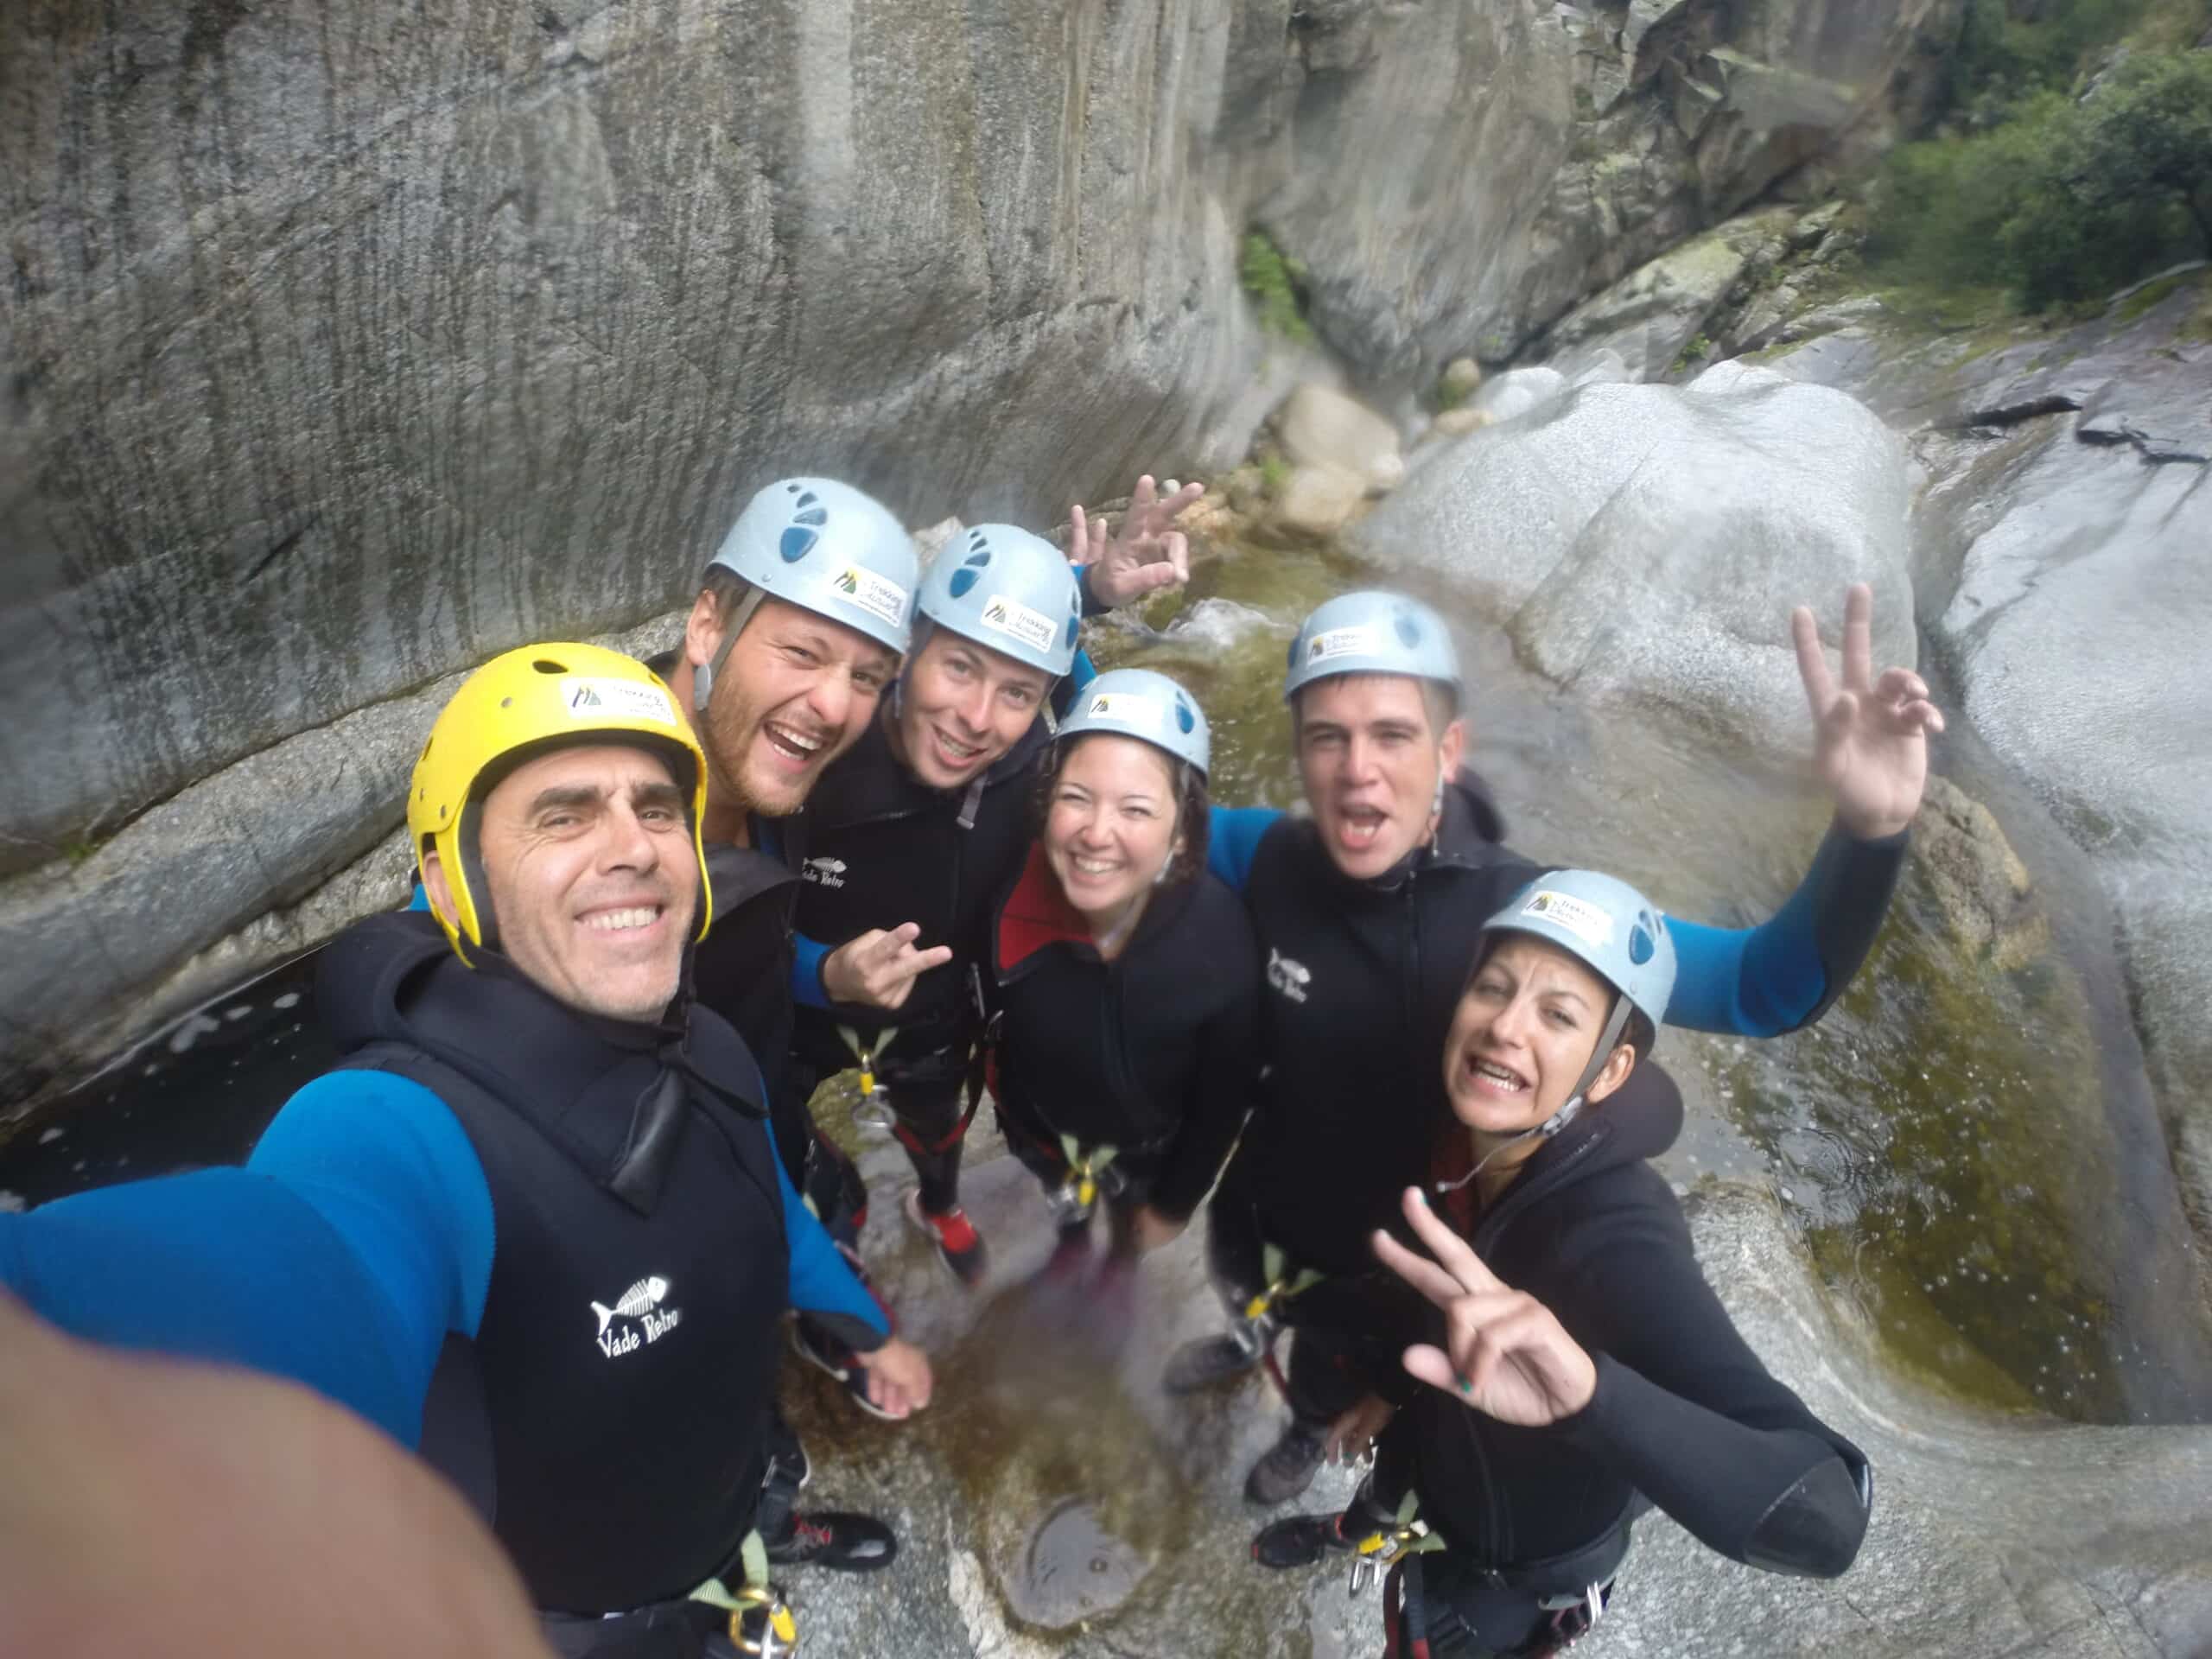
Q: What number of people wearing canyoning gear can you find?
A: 6